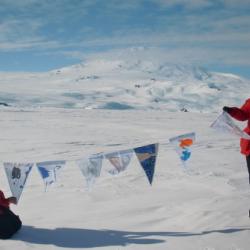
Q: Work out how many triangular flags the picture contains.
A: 7